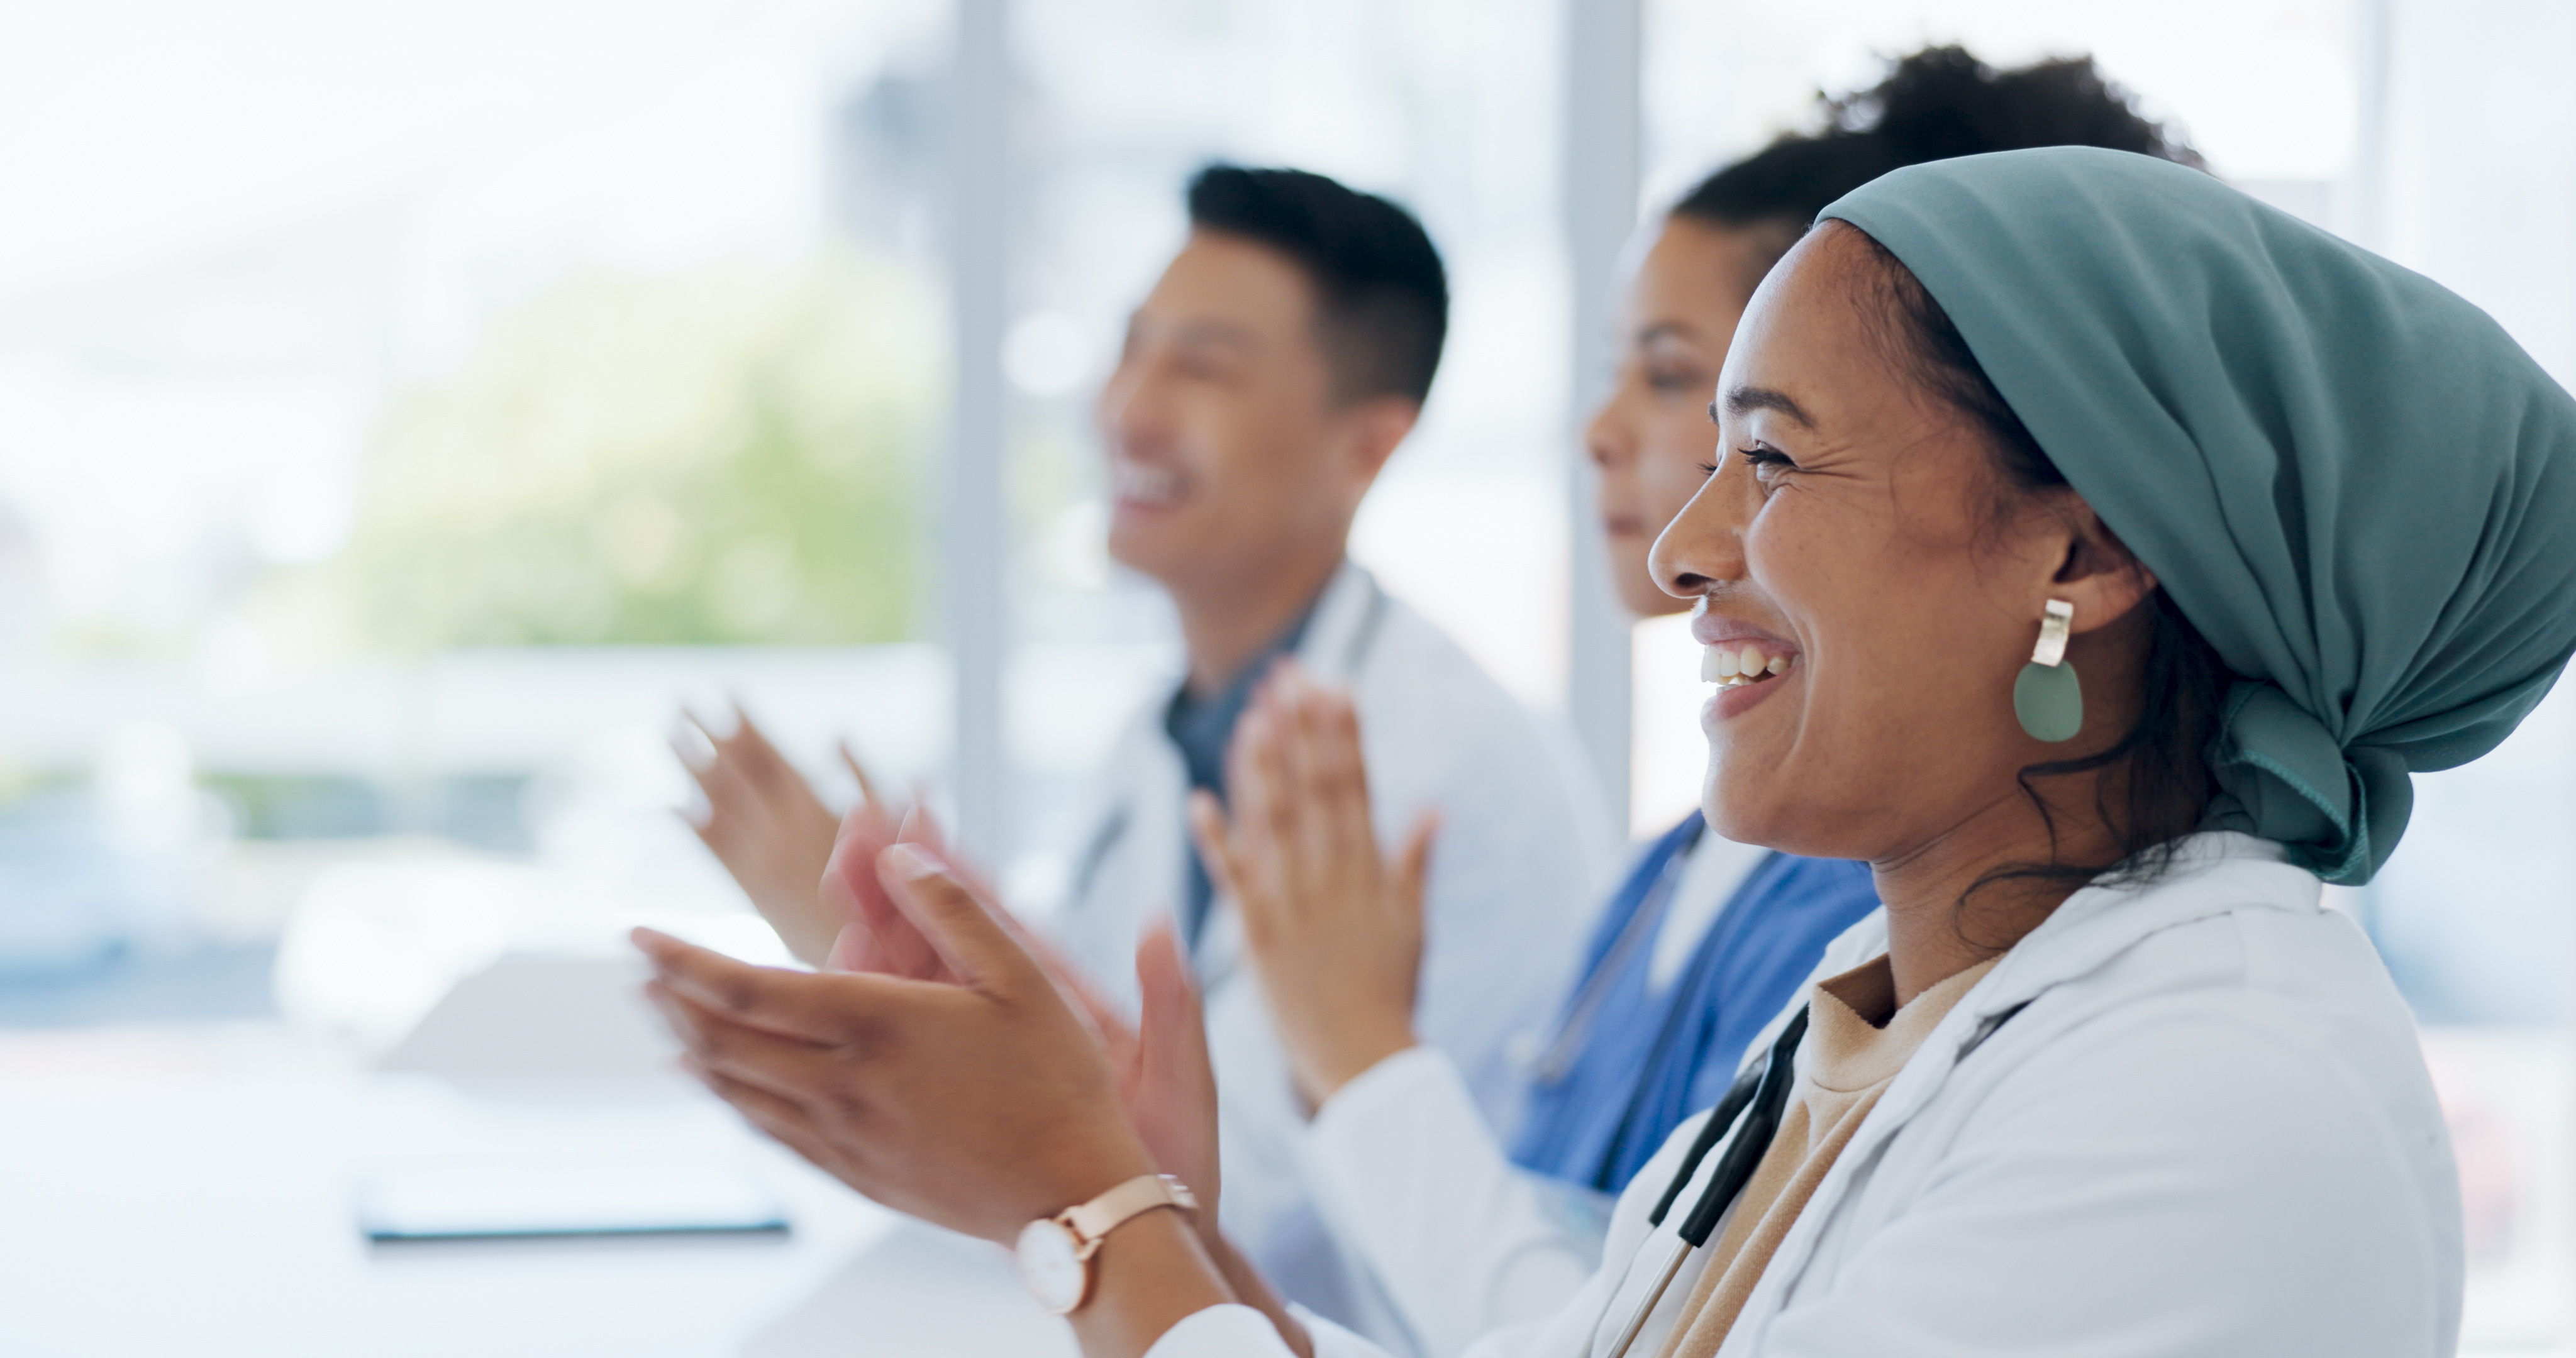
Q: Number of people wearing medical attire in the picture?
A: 3